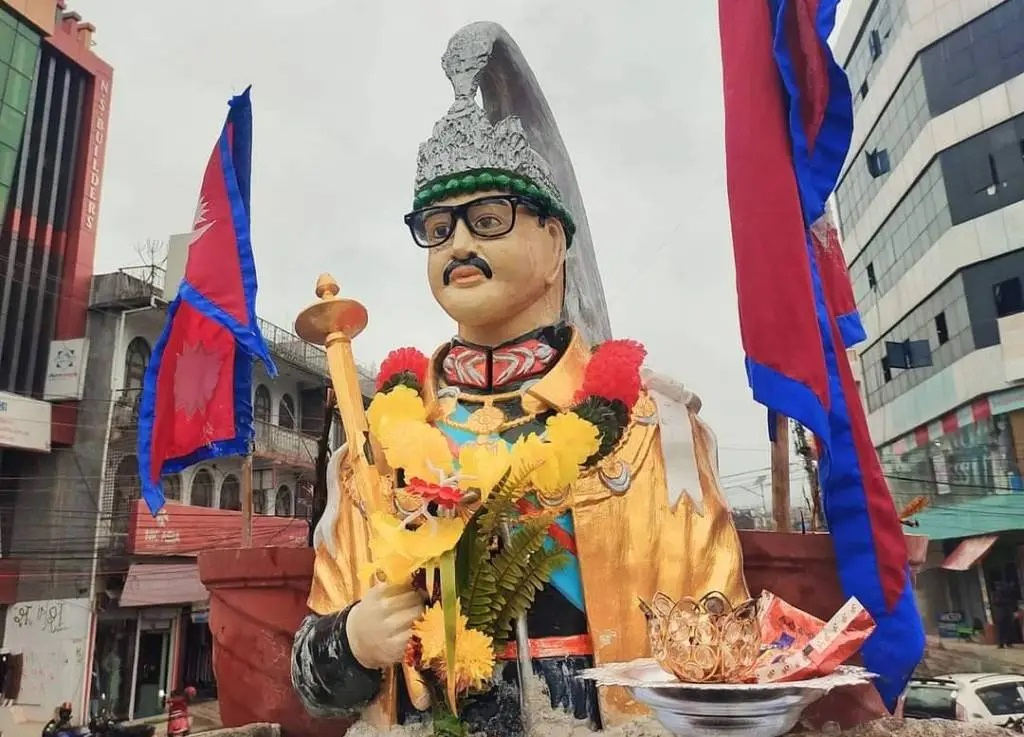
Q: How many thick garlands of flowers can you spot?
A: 1